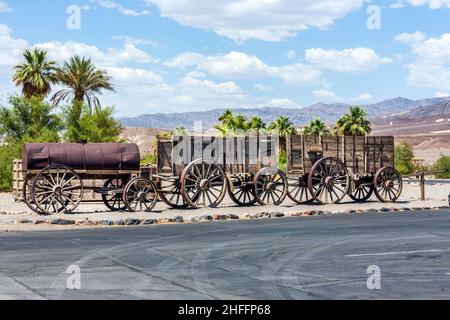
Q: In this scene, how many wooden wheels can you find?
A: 12